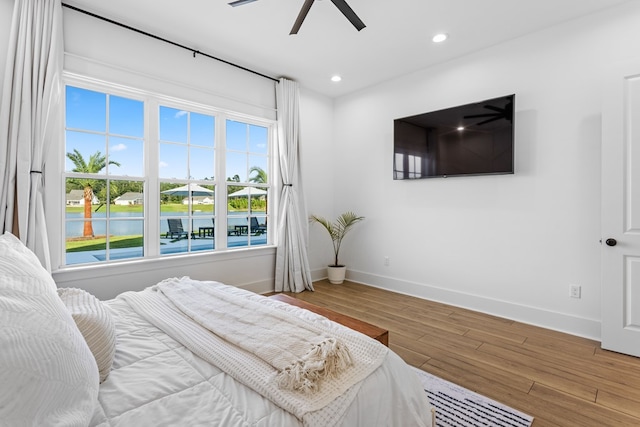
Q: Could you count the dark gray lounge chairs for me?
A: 3